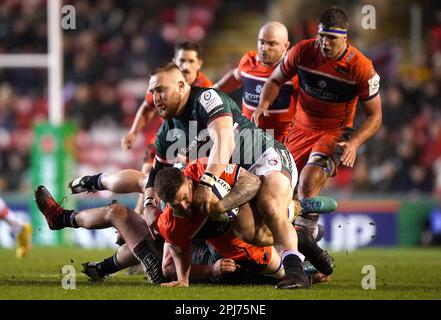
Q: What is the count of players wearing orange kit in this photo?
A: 4